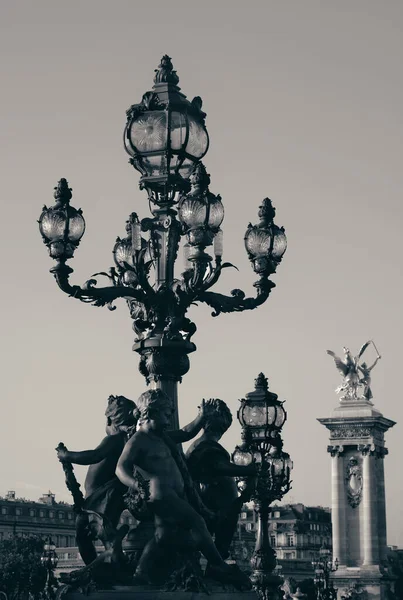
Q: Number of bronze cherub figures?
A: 3